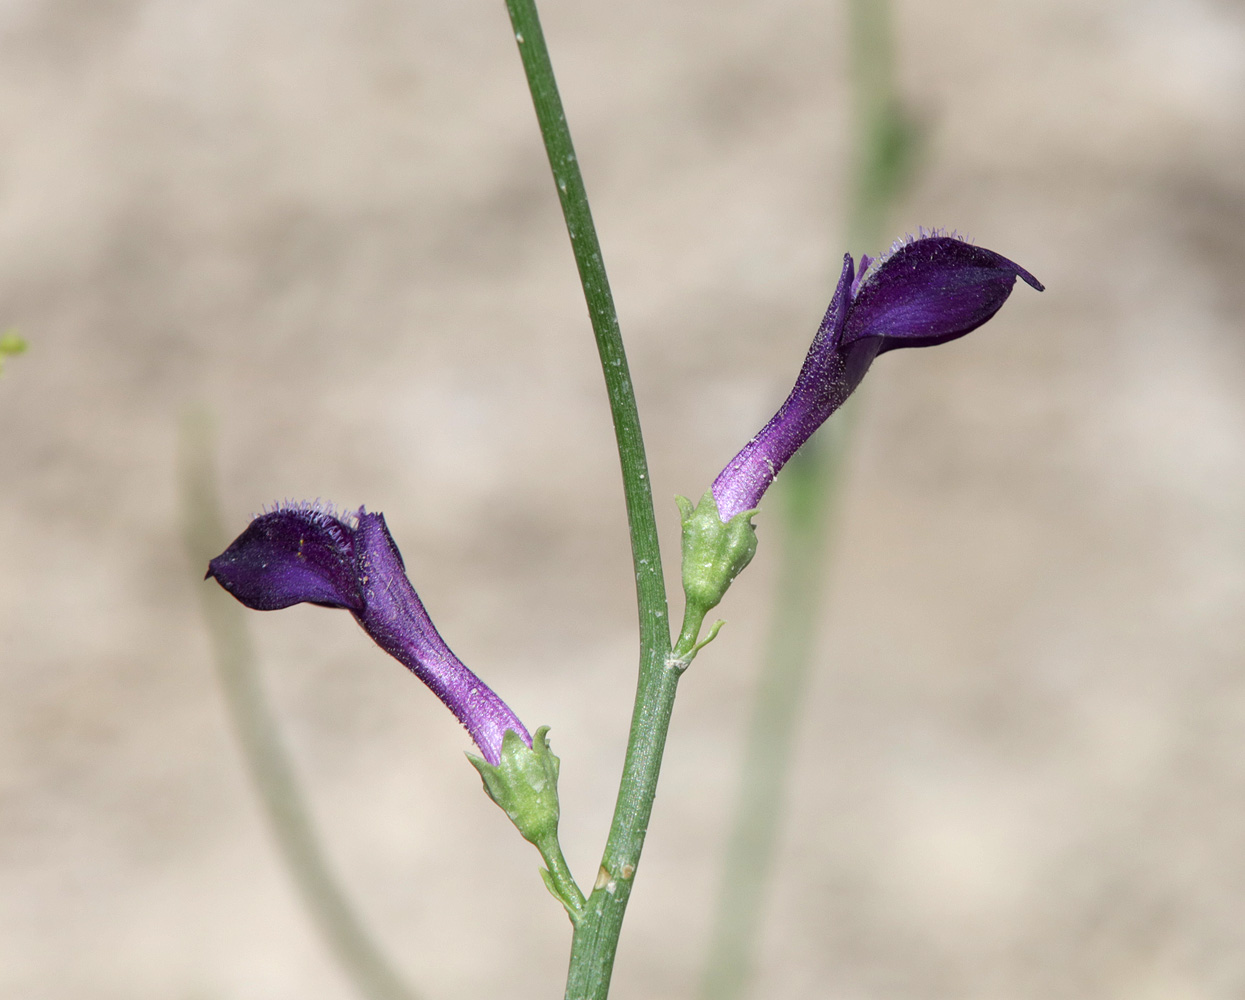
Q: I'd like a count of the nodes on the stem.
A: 2